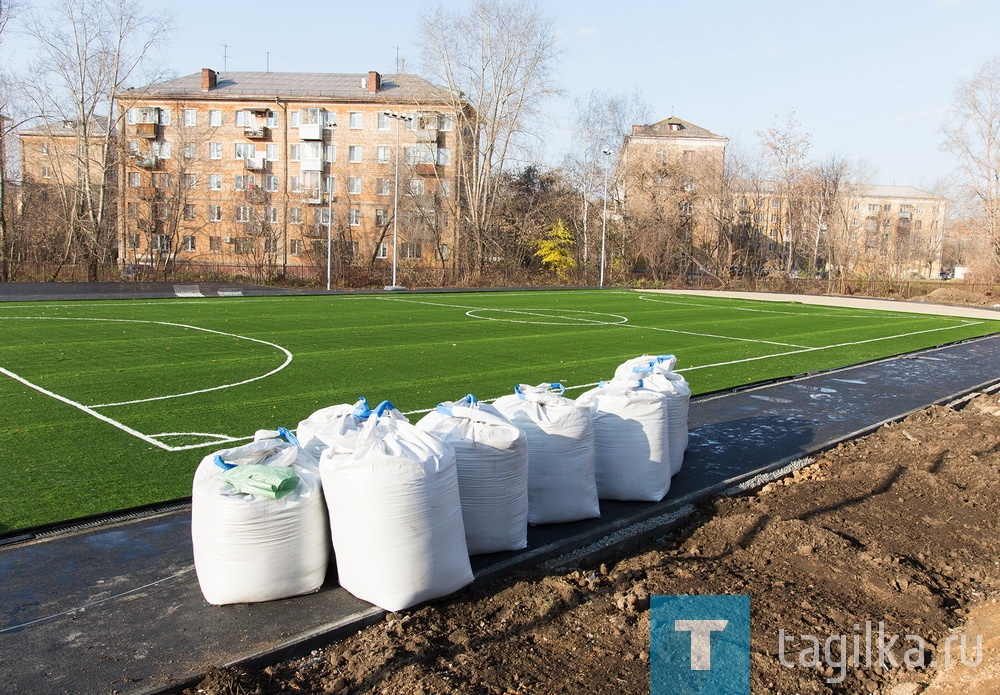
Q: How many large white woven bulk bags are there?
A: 8